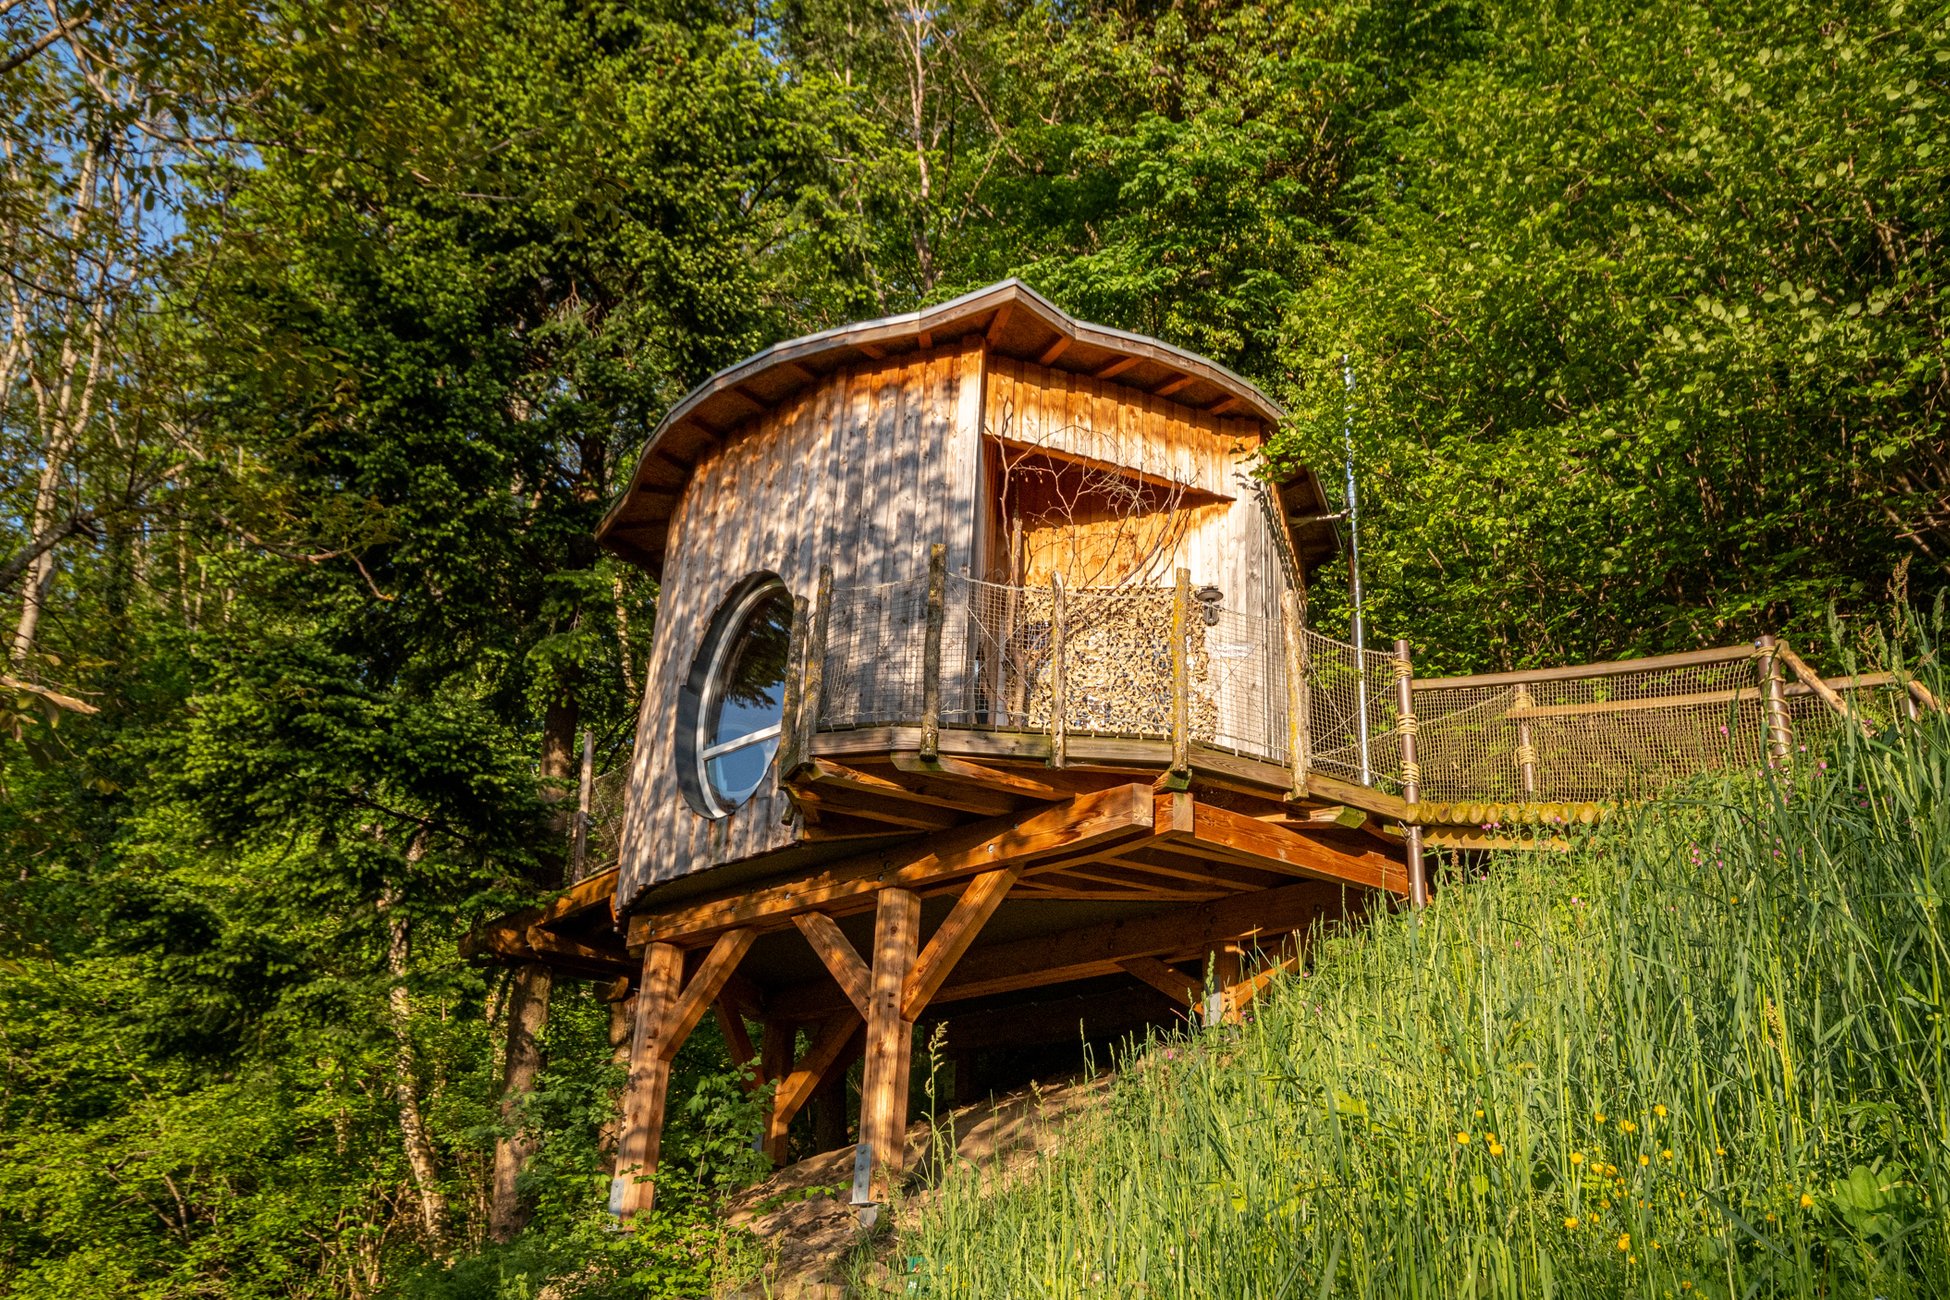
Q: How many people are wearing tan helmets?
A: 0